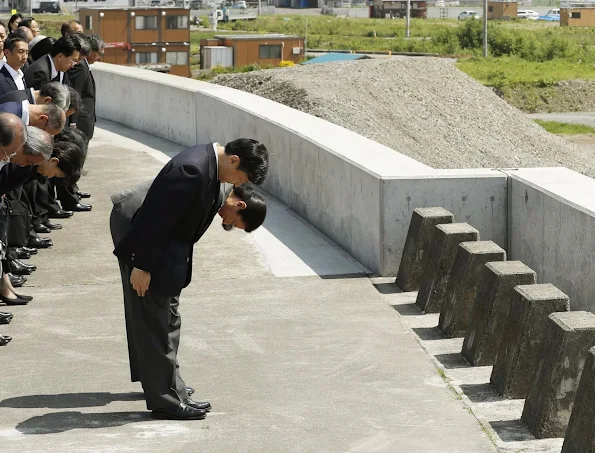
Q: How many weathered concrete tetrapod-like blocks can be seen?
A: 7